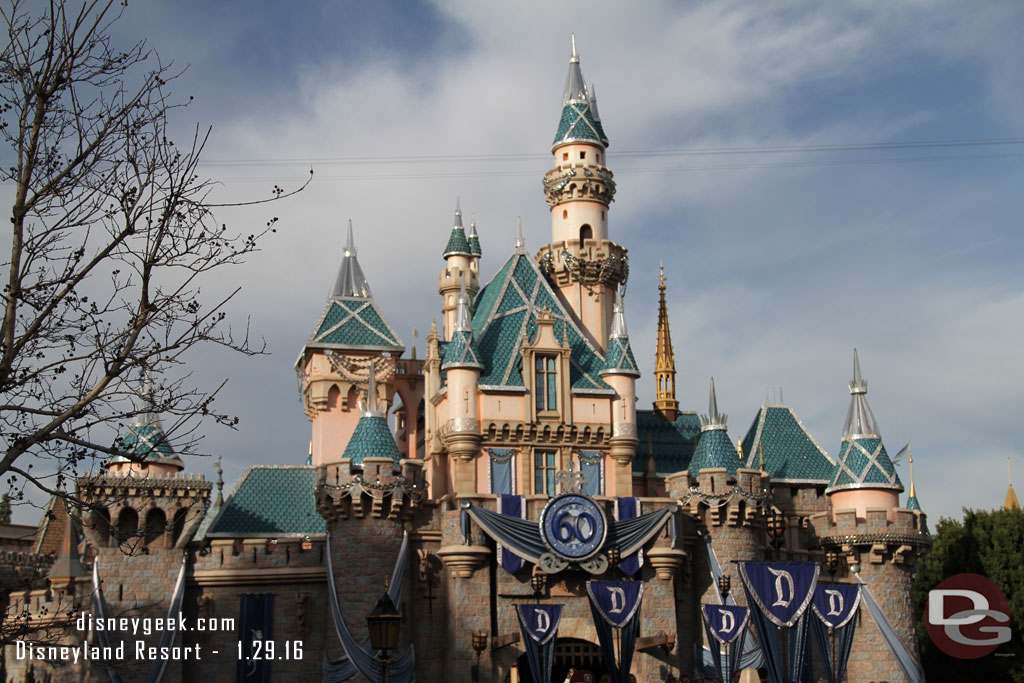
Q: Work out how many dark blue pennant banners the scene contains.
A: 5